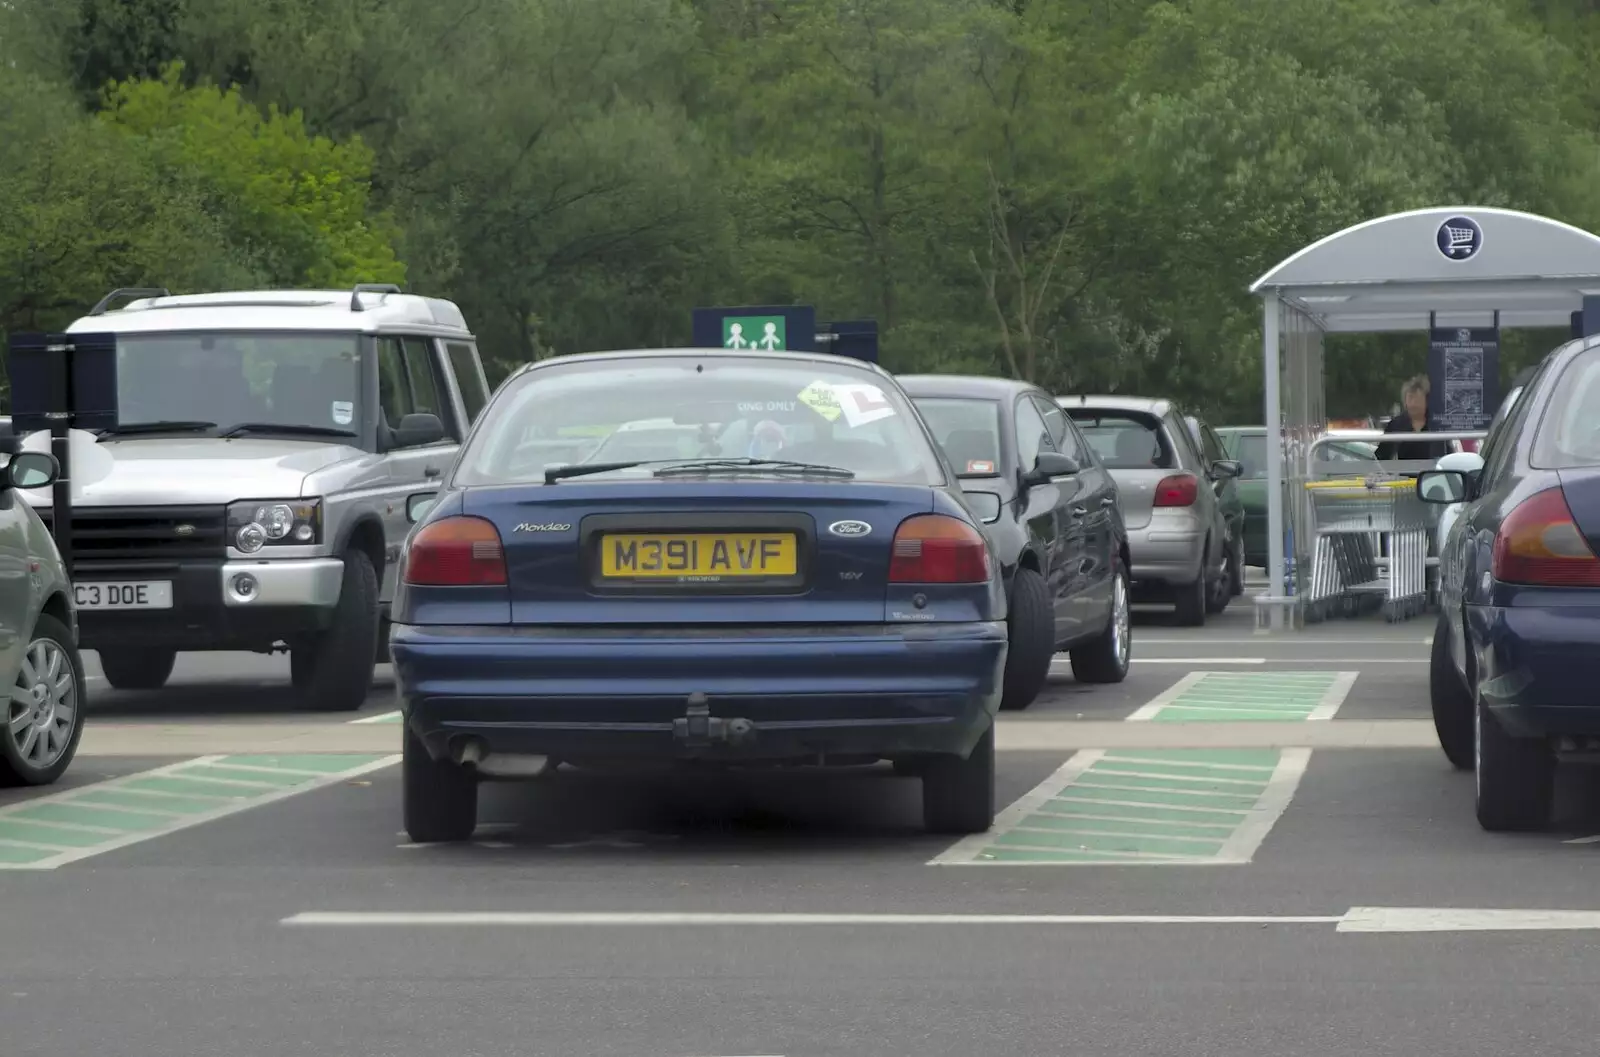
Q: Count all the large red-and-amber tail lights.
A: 3